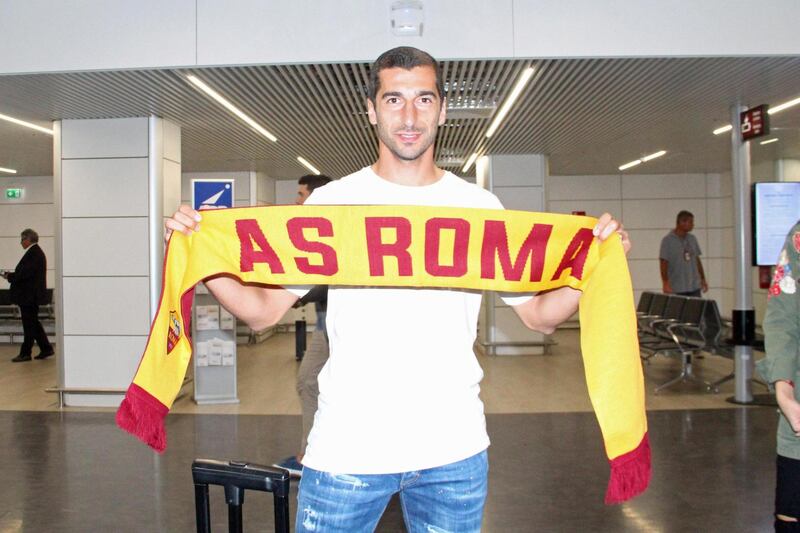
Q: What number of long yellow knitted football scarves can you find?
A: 1